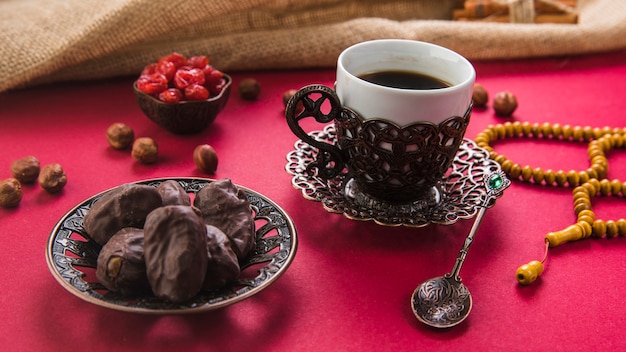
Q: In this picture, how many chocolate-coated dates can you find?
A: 6